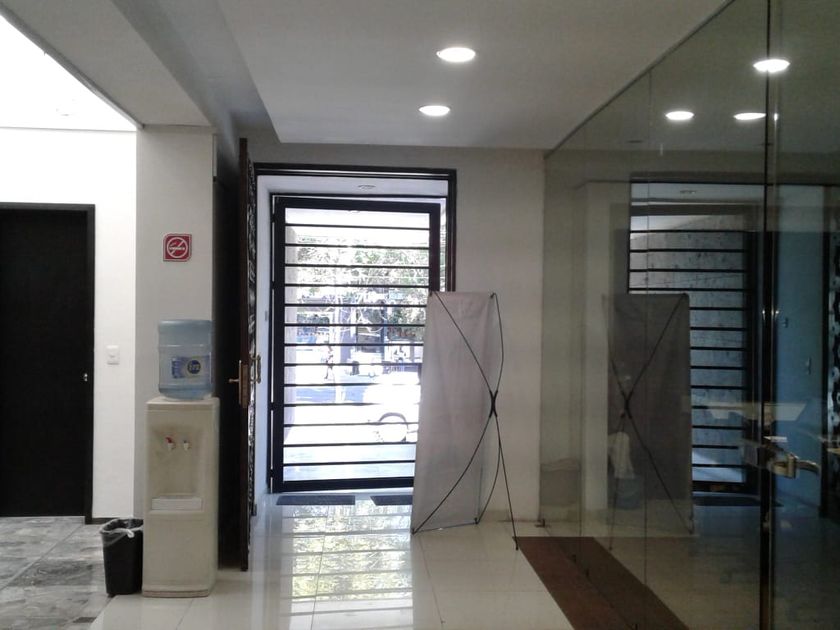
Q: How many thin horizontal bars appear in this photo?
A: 13